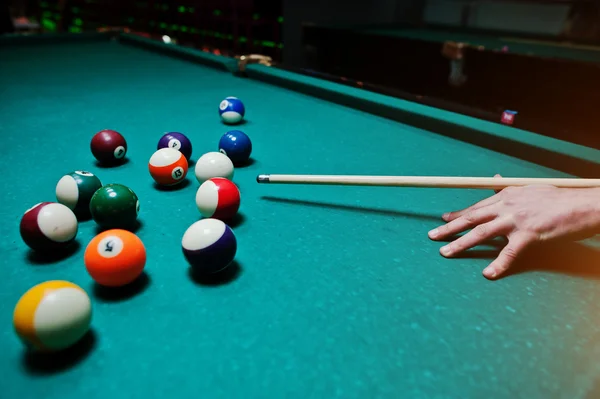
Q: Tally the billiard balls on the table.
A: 13